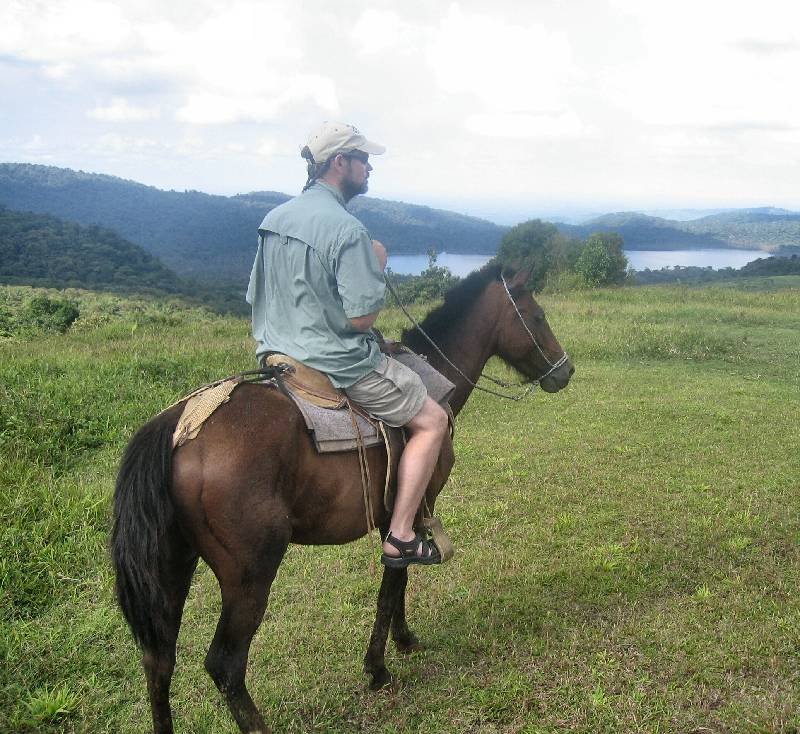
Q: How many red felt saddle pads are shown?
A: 0